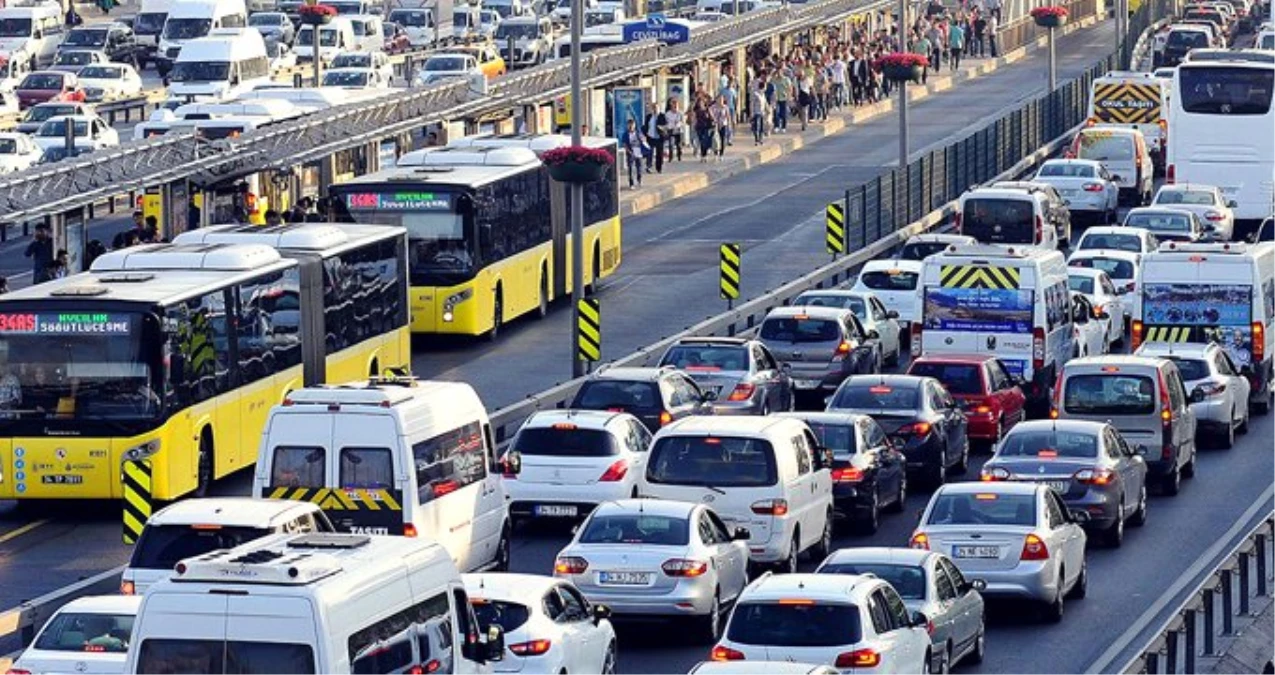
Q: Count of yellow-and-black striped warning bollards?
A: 4